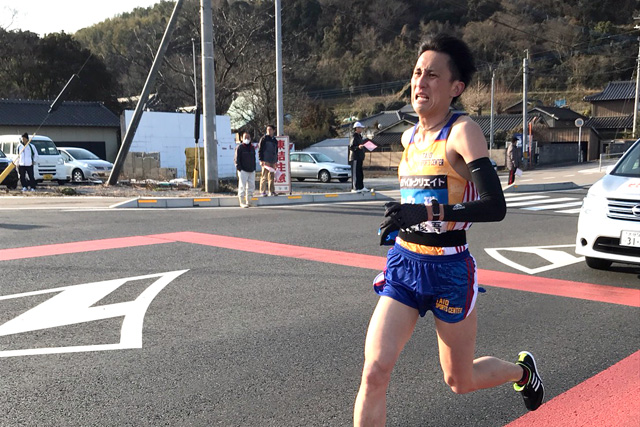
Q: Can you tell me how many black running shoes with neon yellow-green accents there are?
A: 1